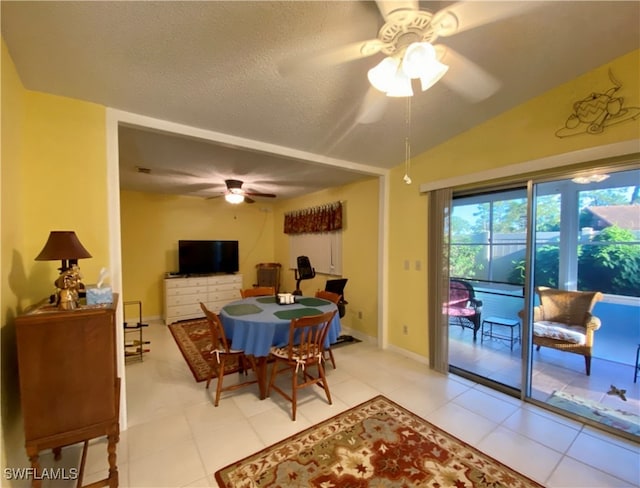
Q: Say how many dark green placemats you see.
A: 4